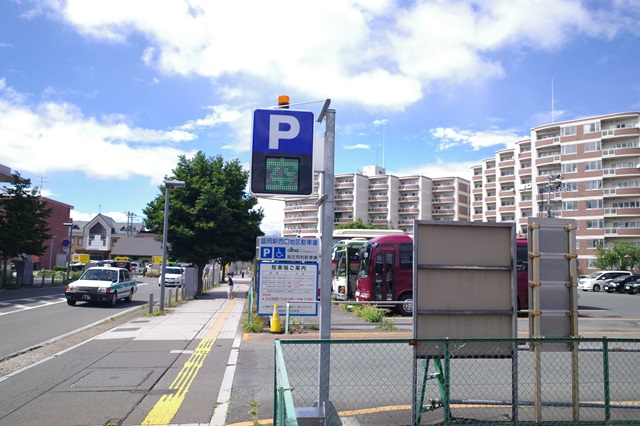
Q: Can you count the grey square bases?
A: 1